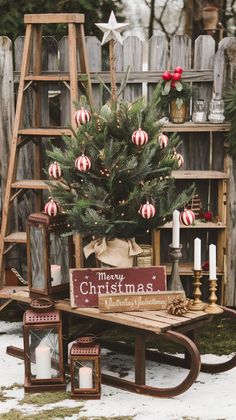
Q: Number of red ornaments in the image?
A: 9